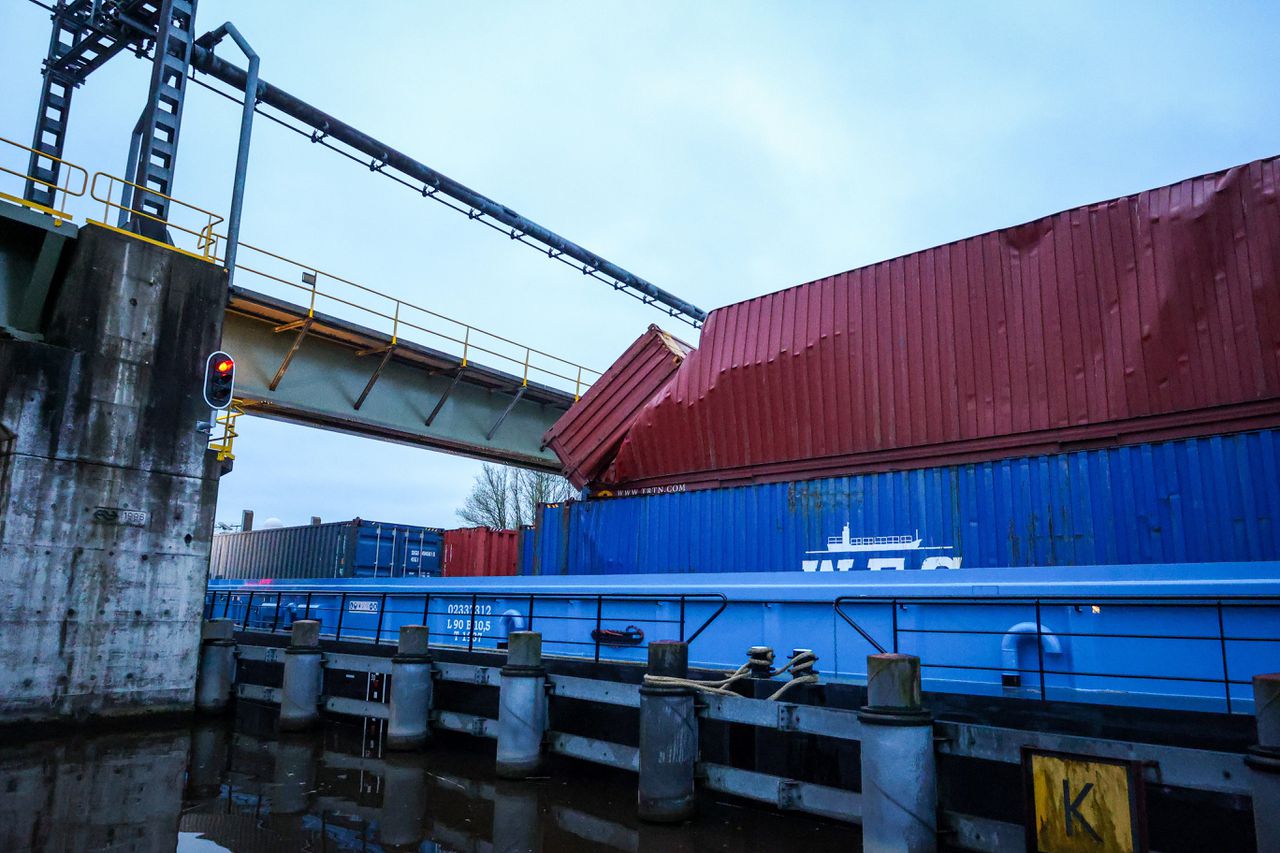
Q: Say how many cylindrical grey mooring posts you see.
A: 7